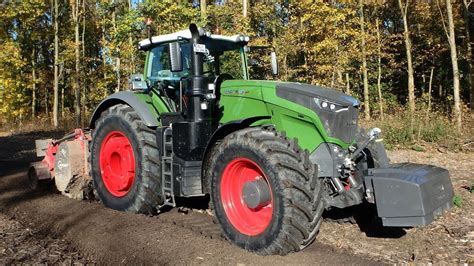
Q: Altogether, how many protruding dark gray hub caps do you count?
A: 1